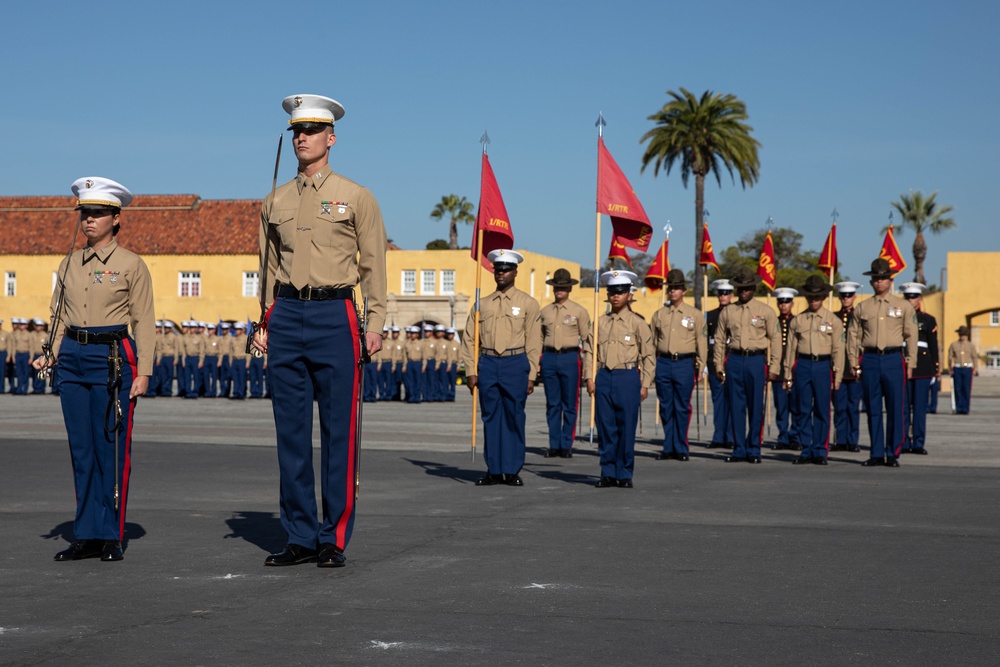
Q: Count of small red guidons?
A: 6